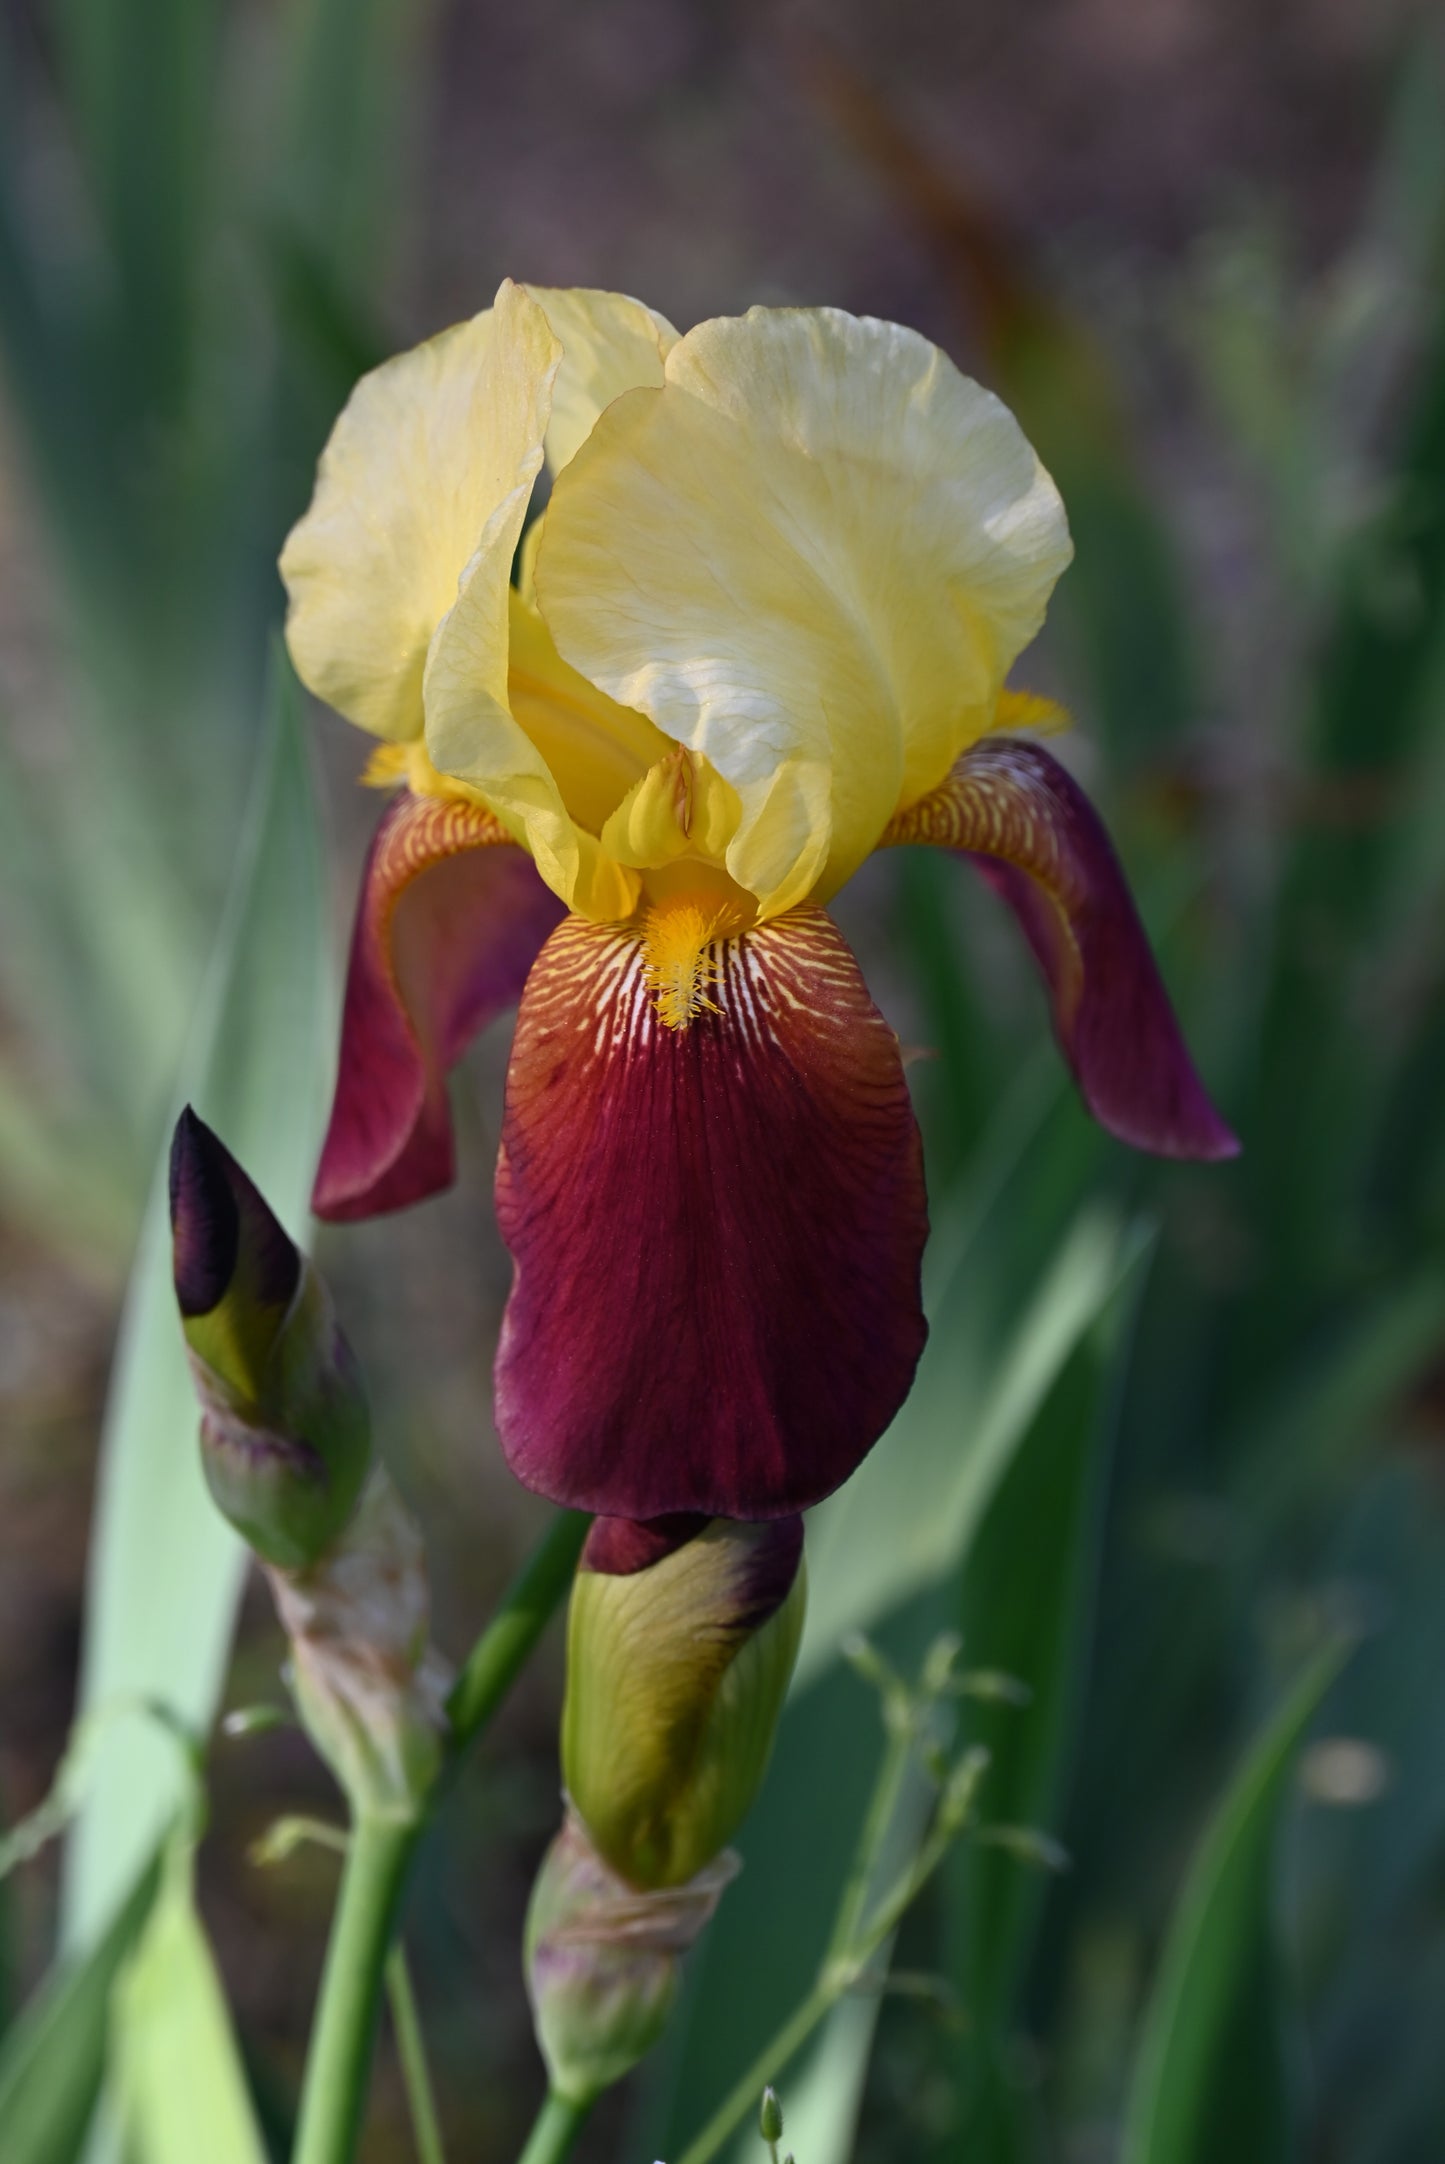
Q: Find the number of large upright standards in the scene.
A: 3